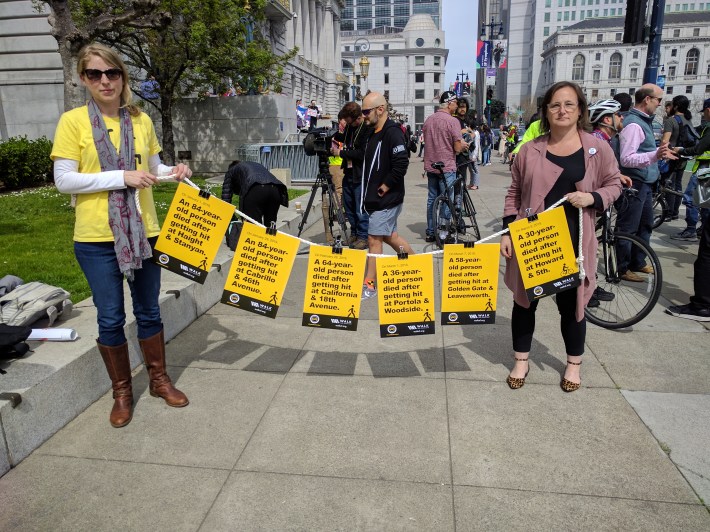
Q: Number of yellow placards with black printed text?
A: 6